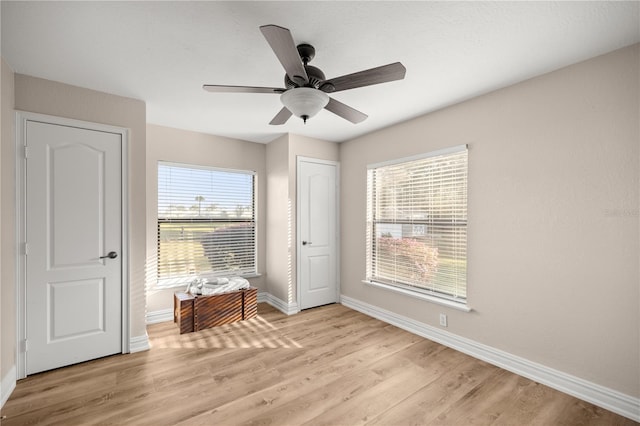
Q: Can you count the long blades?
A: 5